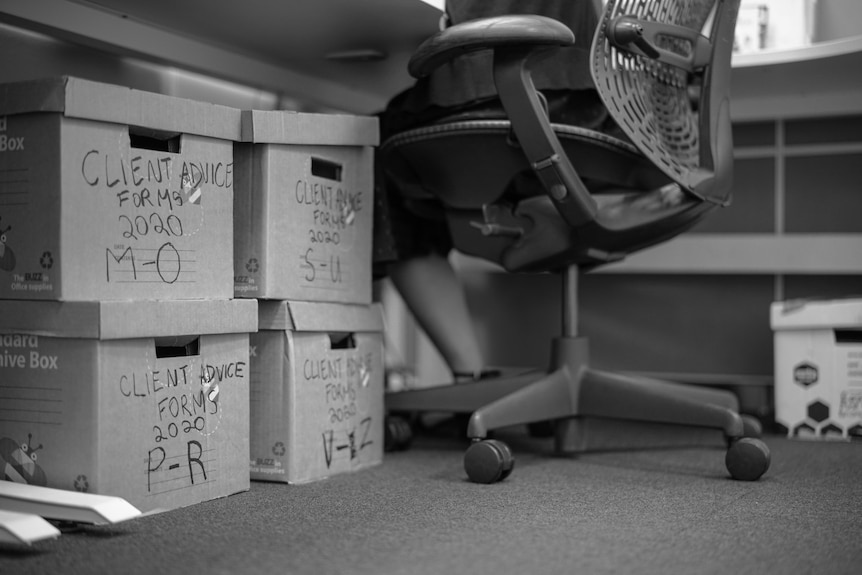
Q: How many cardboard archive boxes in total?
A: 5